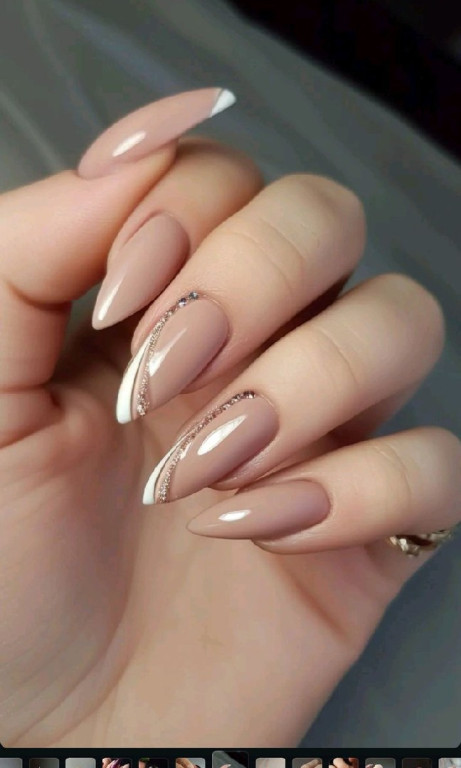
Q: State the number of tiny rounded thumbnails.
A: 13